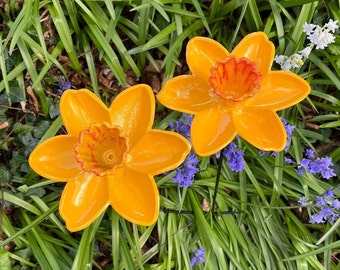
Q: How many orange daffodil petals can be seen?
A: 12